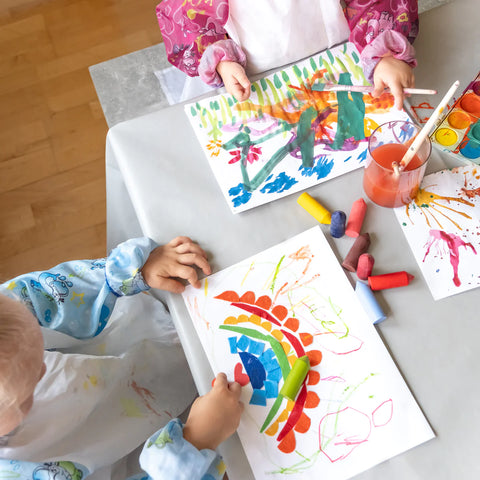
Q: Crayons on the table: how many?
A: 8